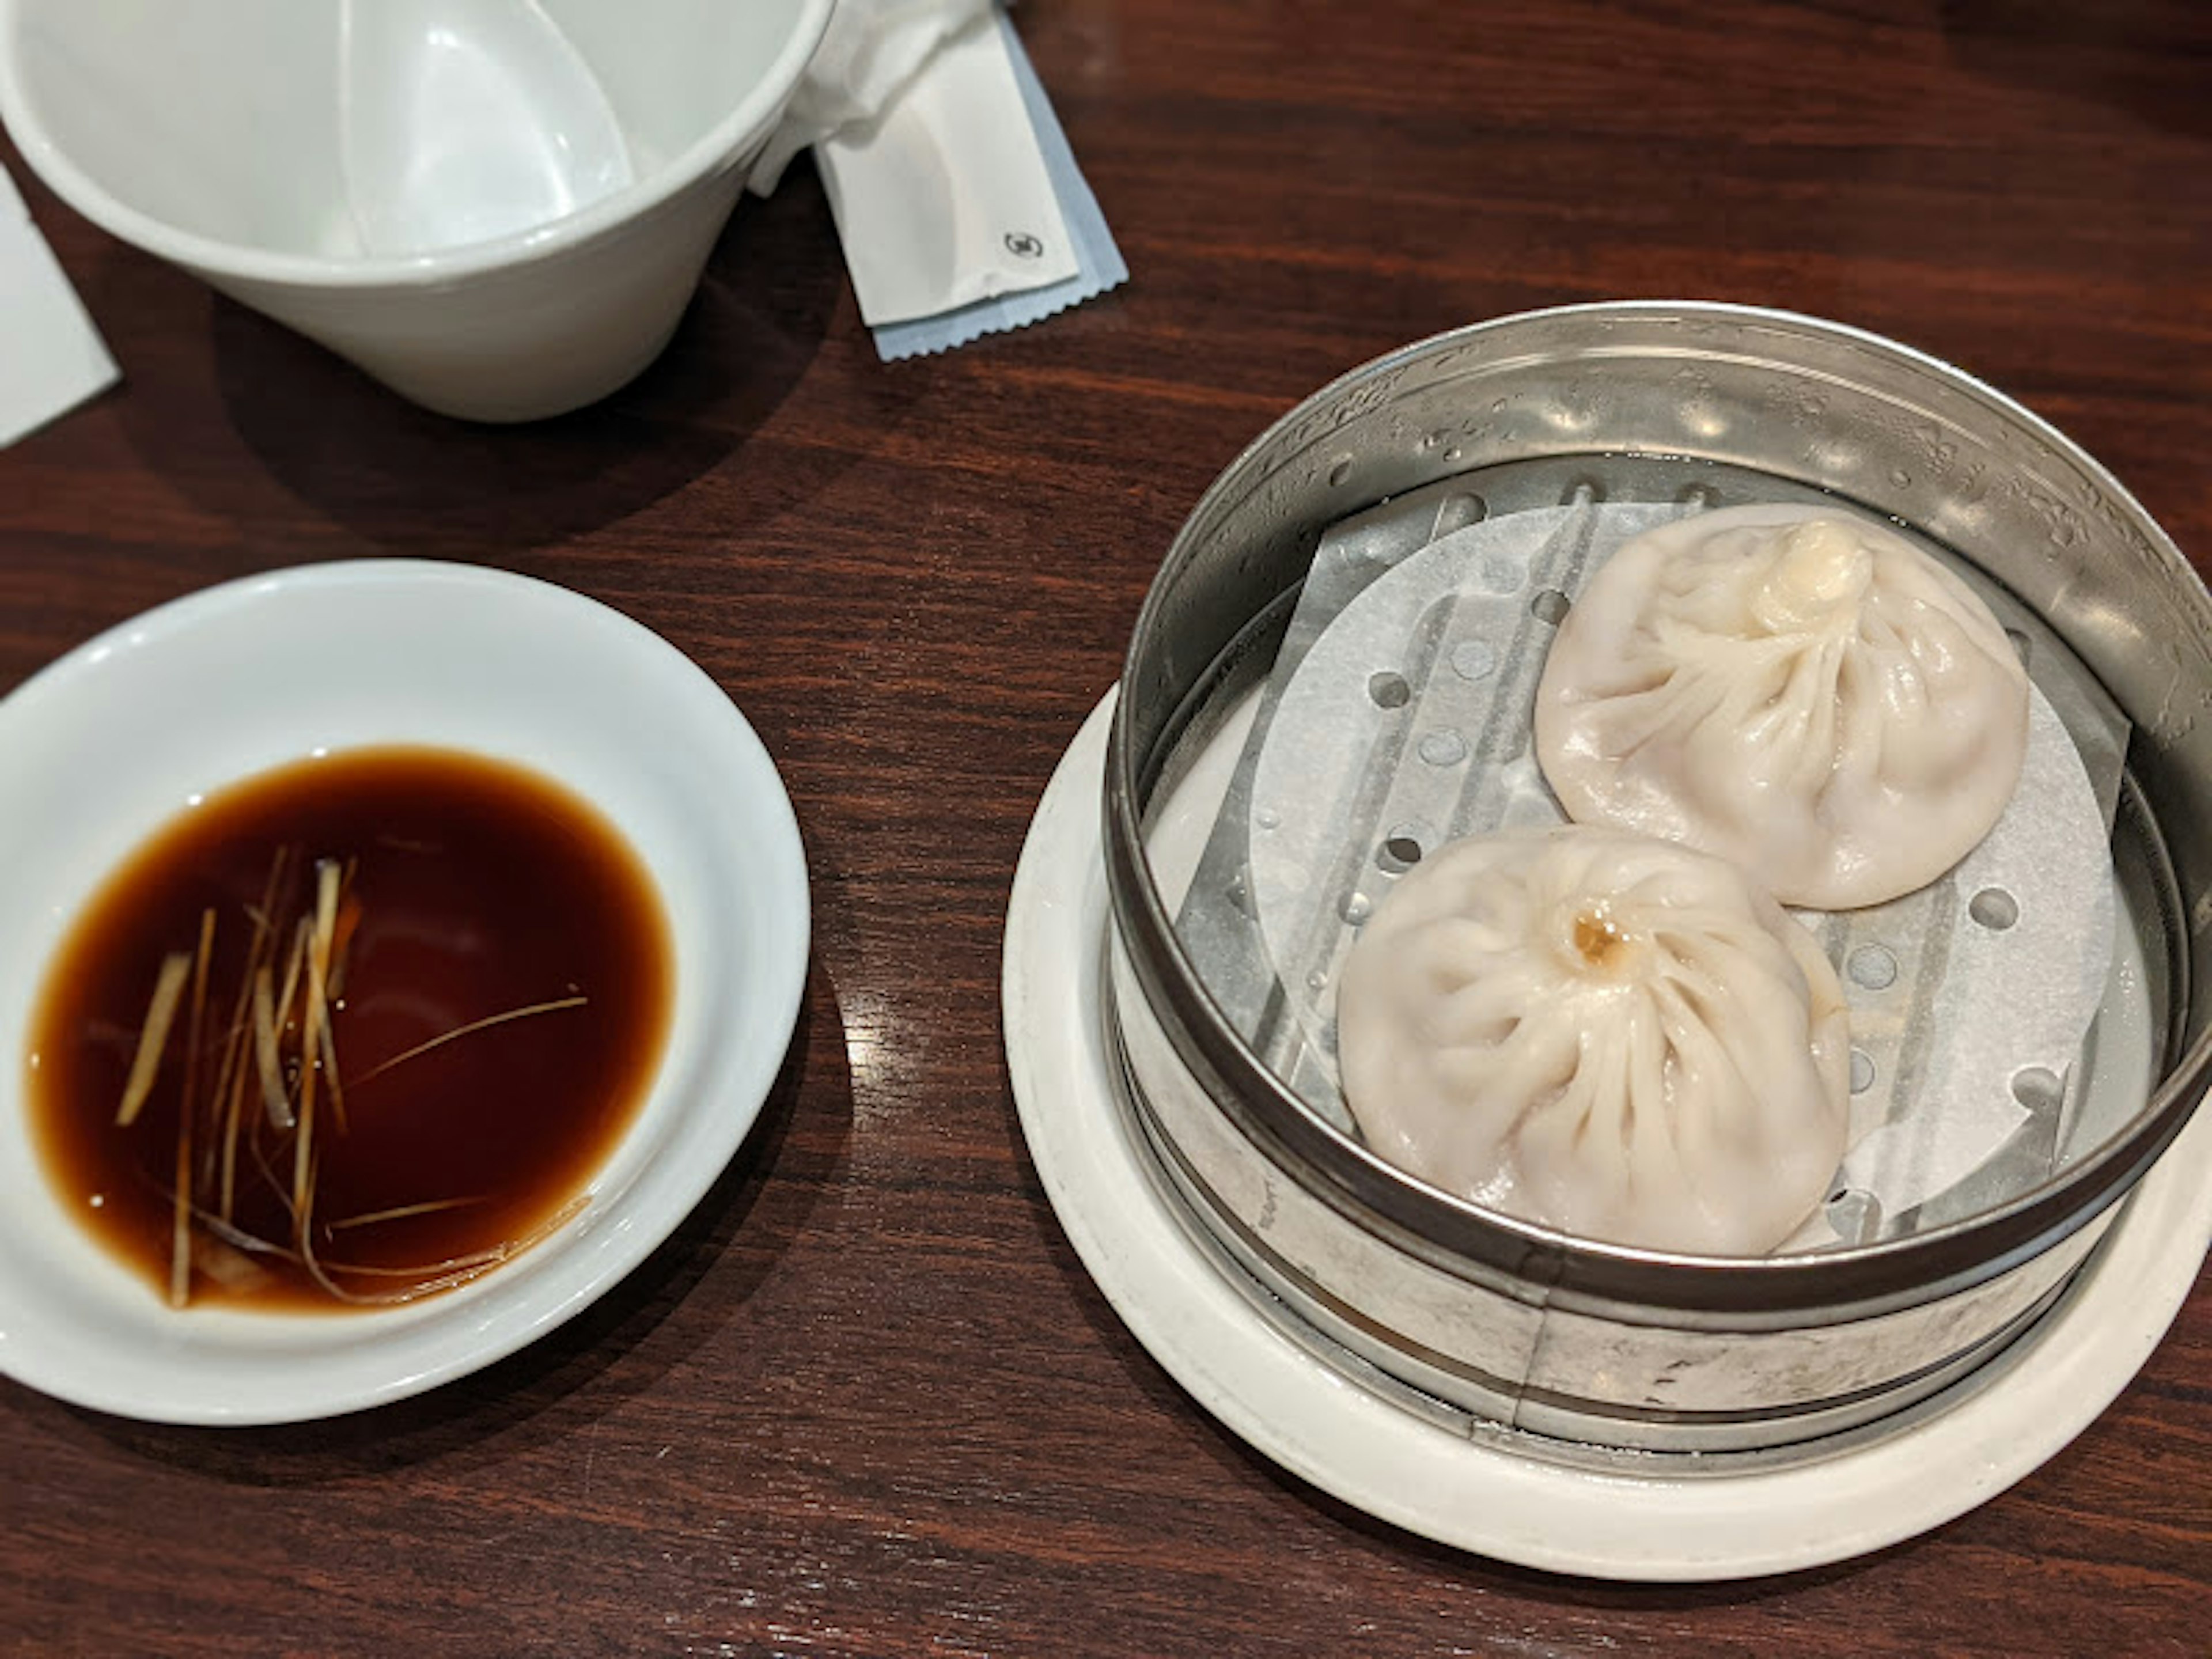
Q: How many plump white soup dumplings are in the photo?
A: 2